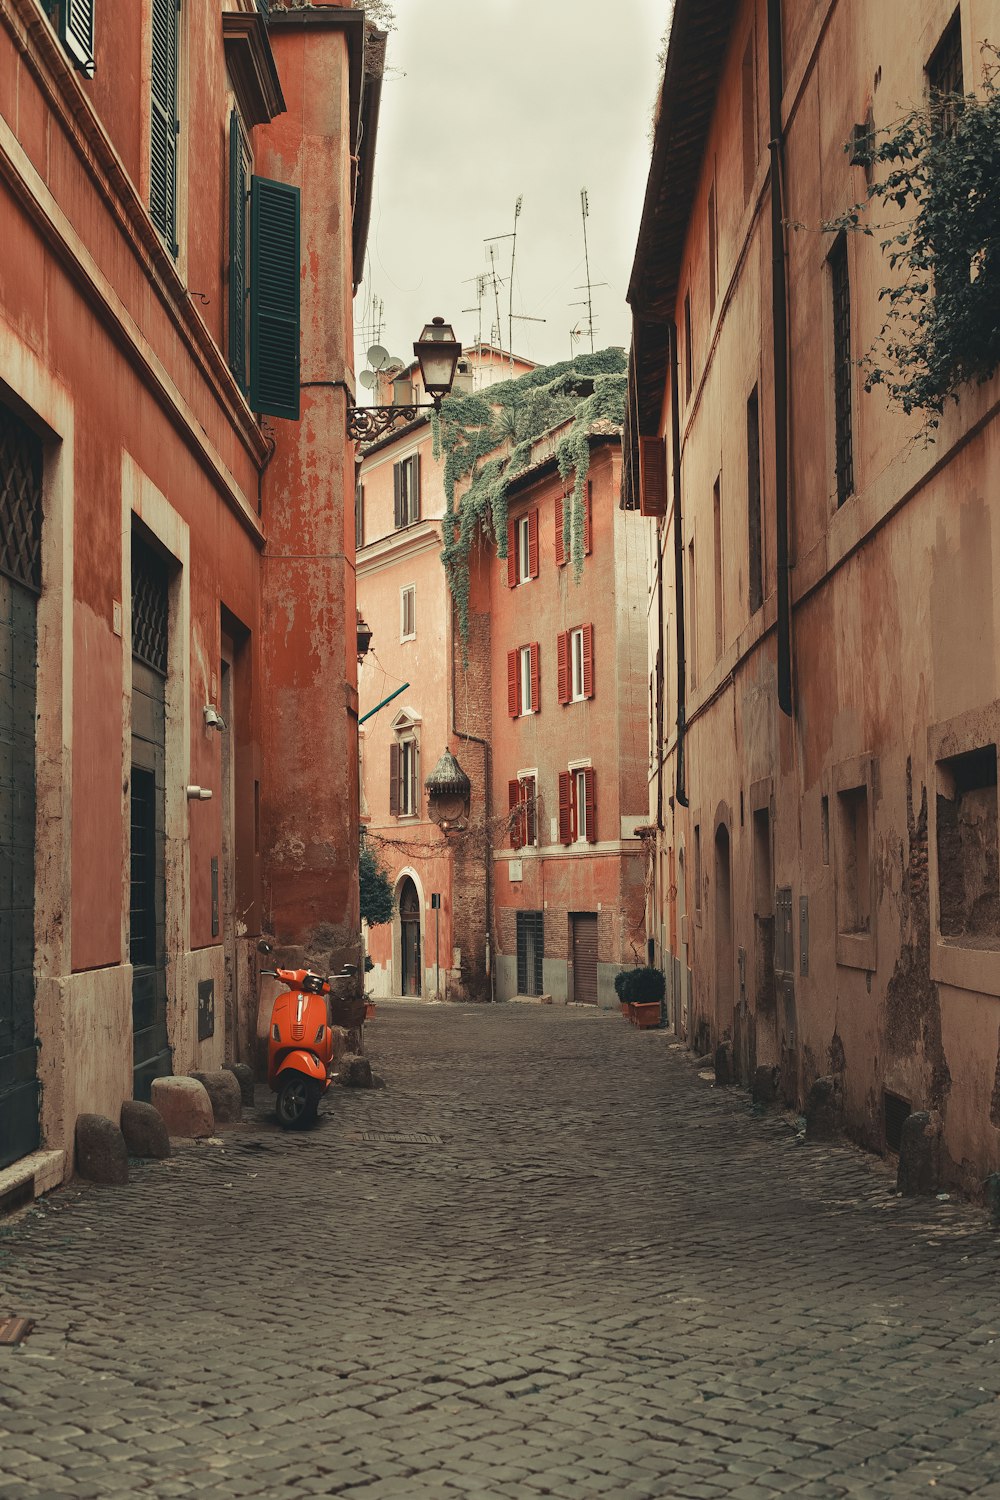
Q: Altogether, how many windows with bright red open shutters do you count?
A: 6